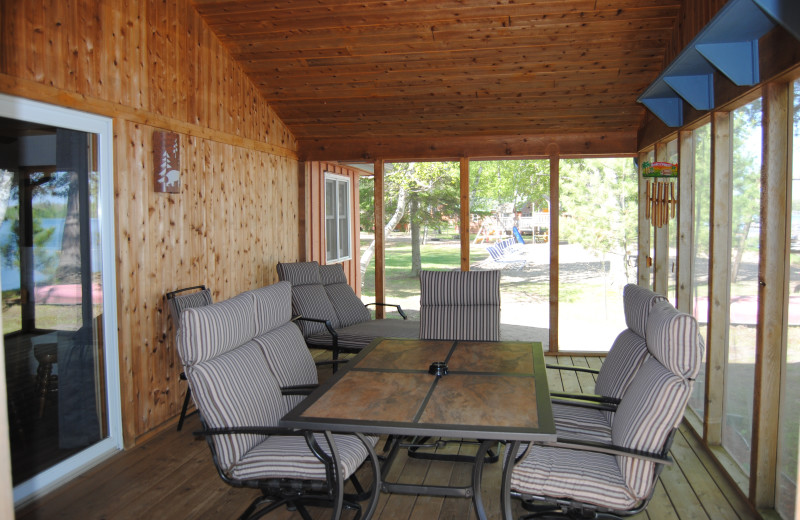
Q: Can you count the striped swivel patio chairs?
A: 5